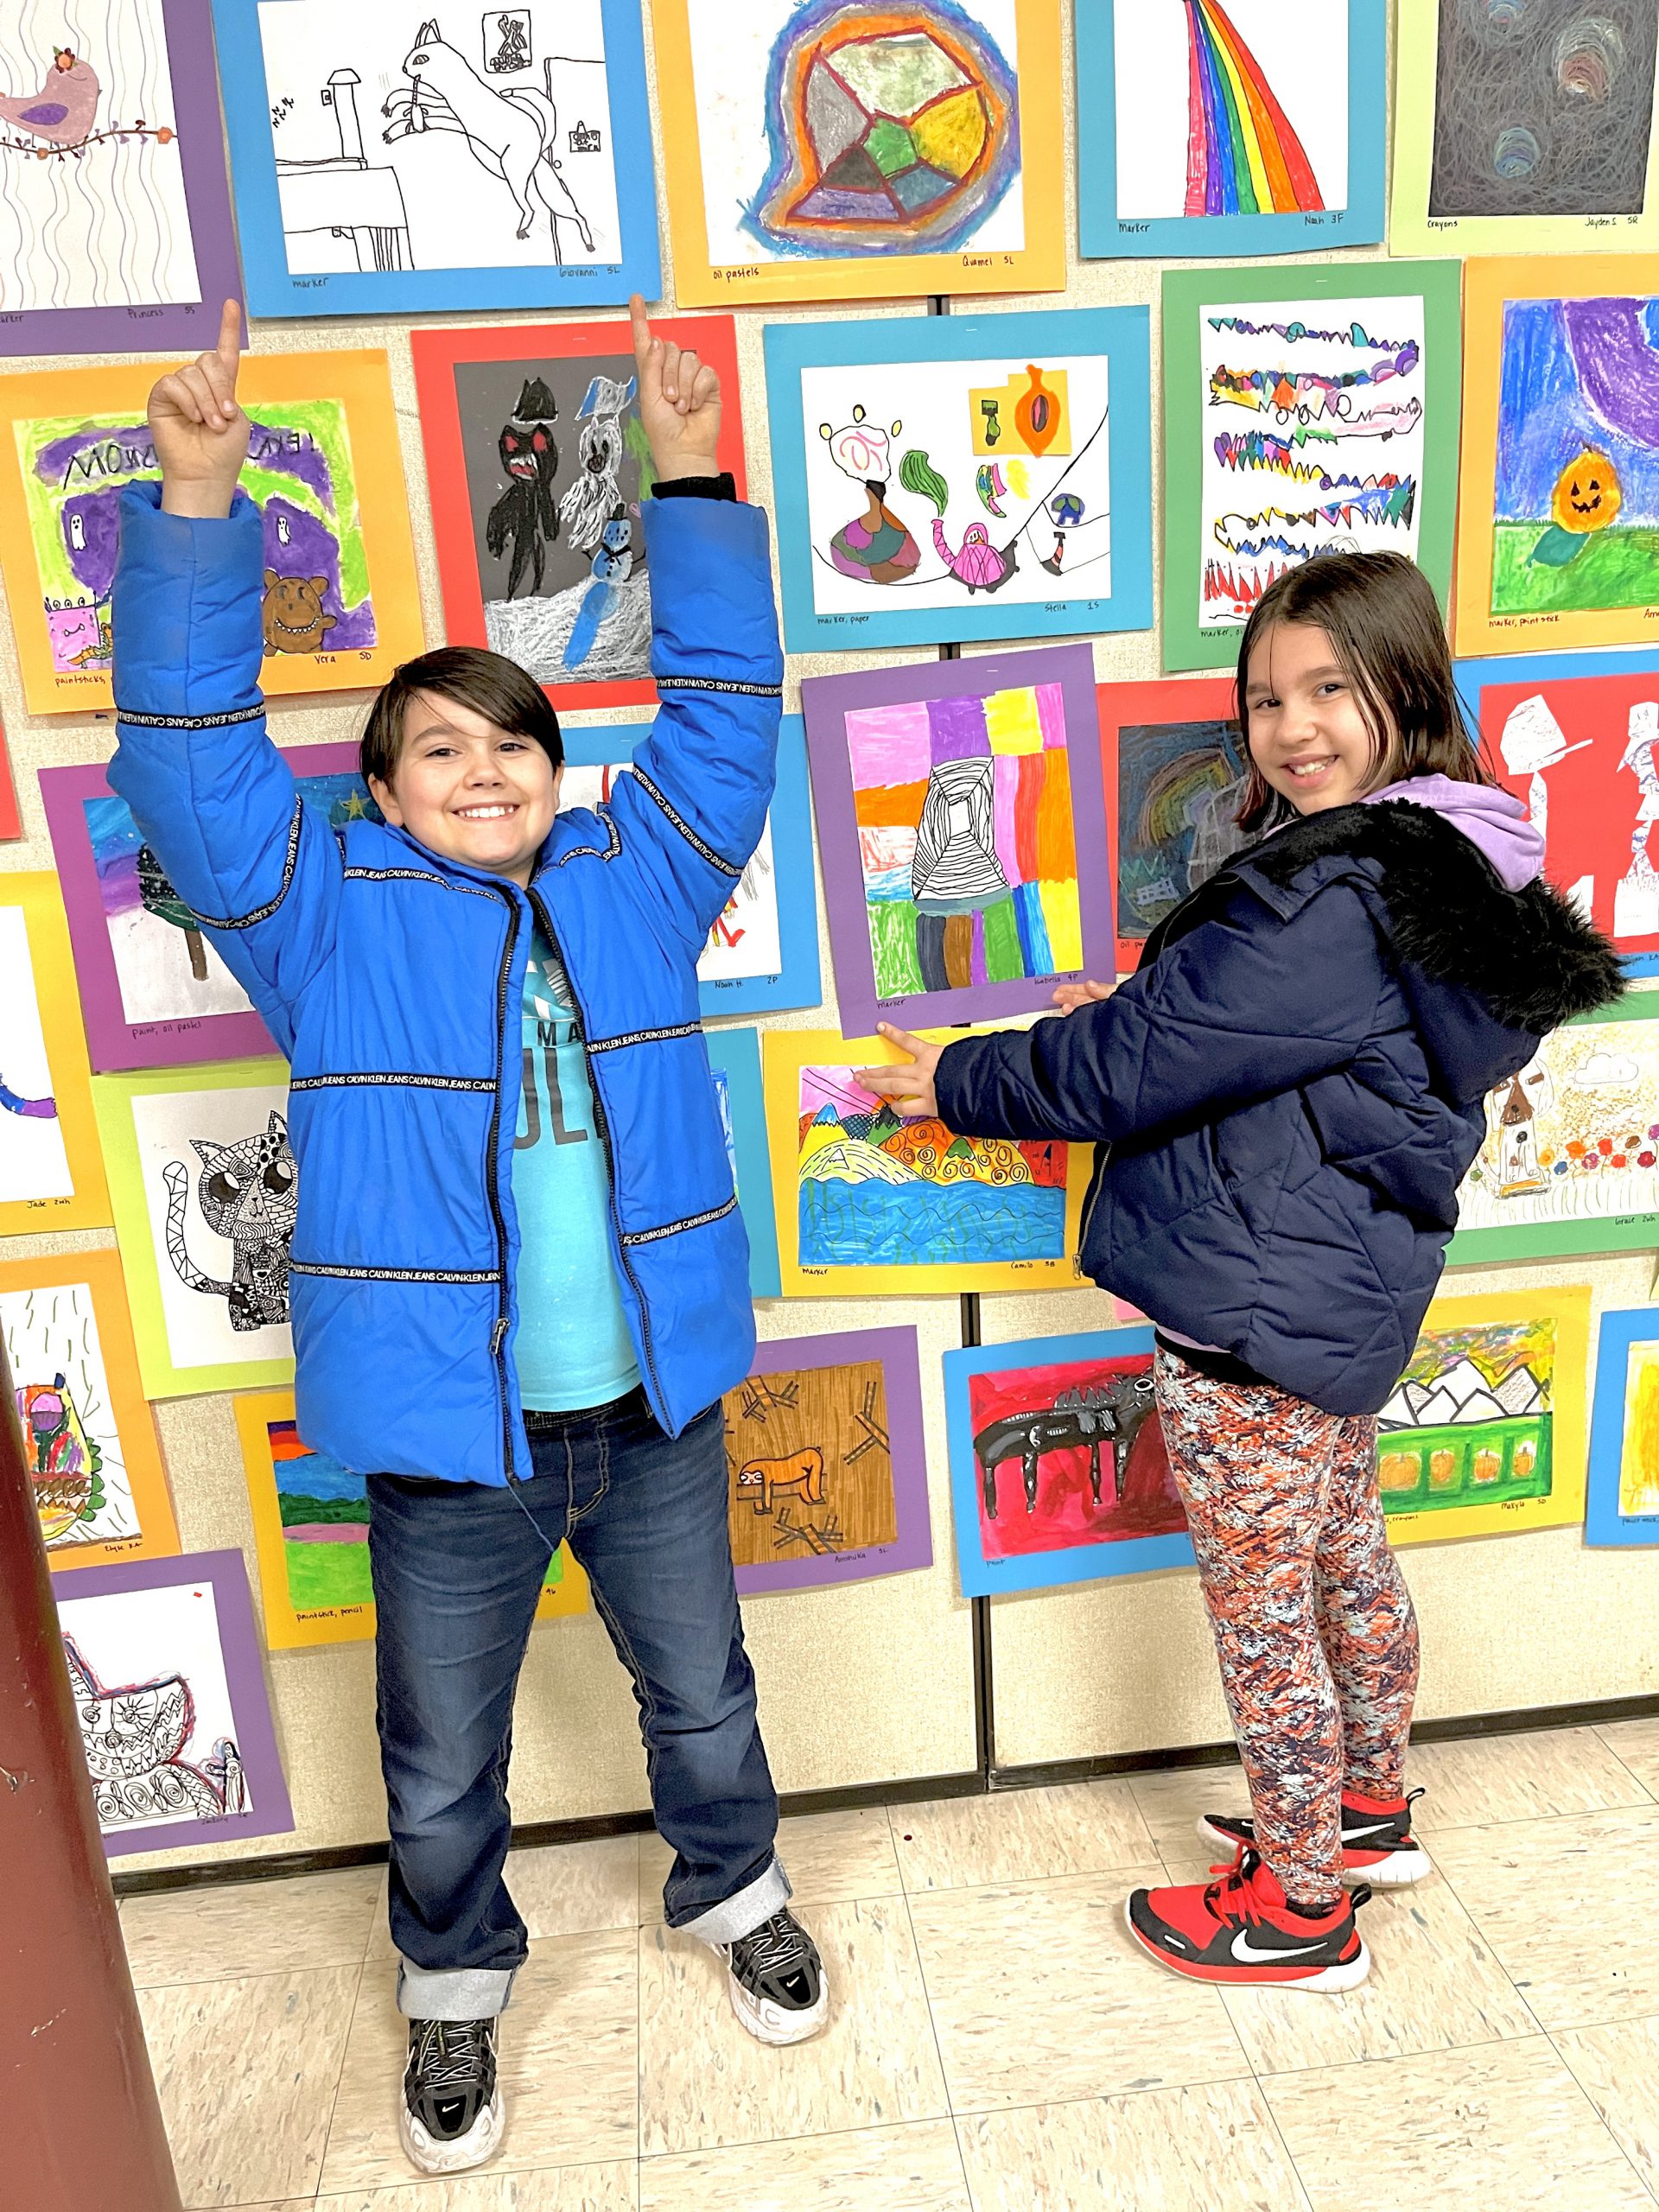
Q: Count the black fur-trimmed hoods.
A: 1